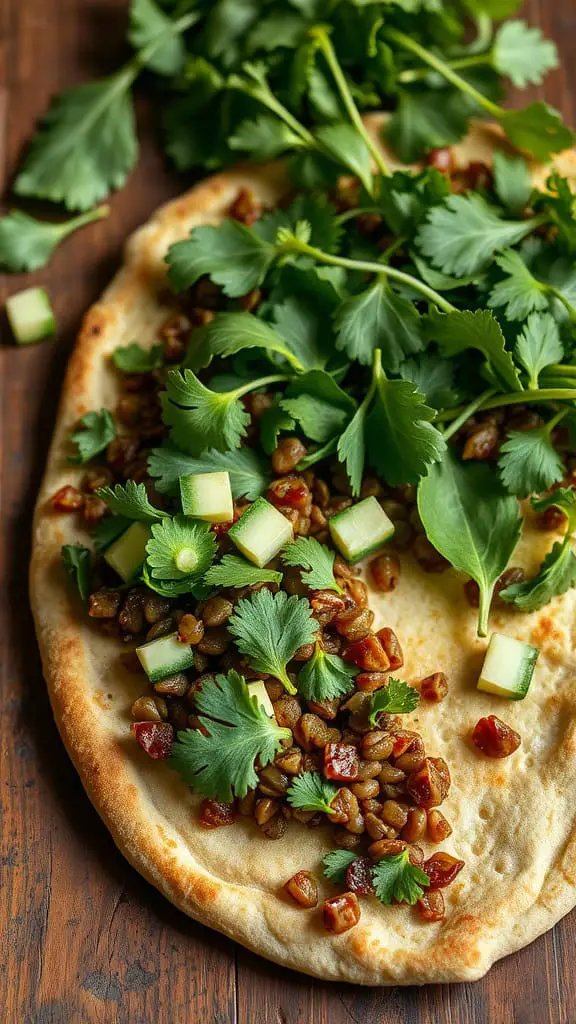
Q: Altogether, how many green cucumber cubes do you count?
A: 8